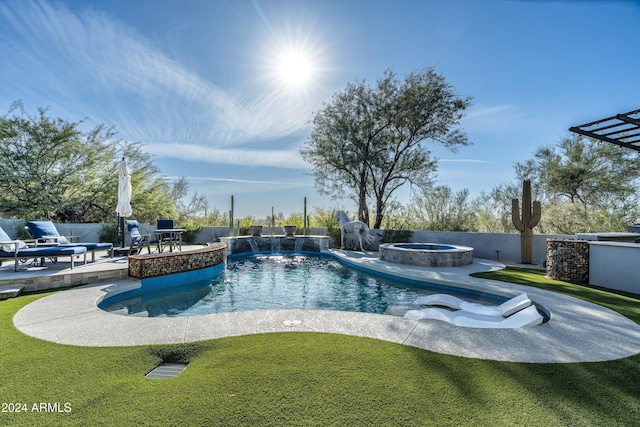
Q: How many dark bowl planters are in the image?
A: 2